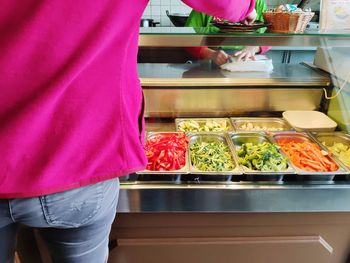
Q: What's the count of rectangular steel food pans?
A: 7